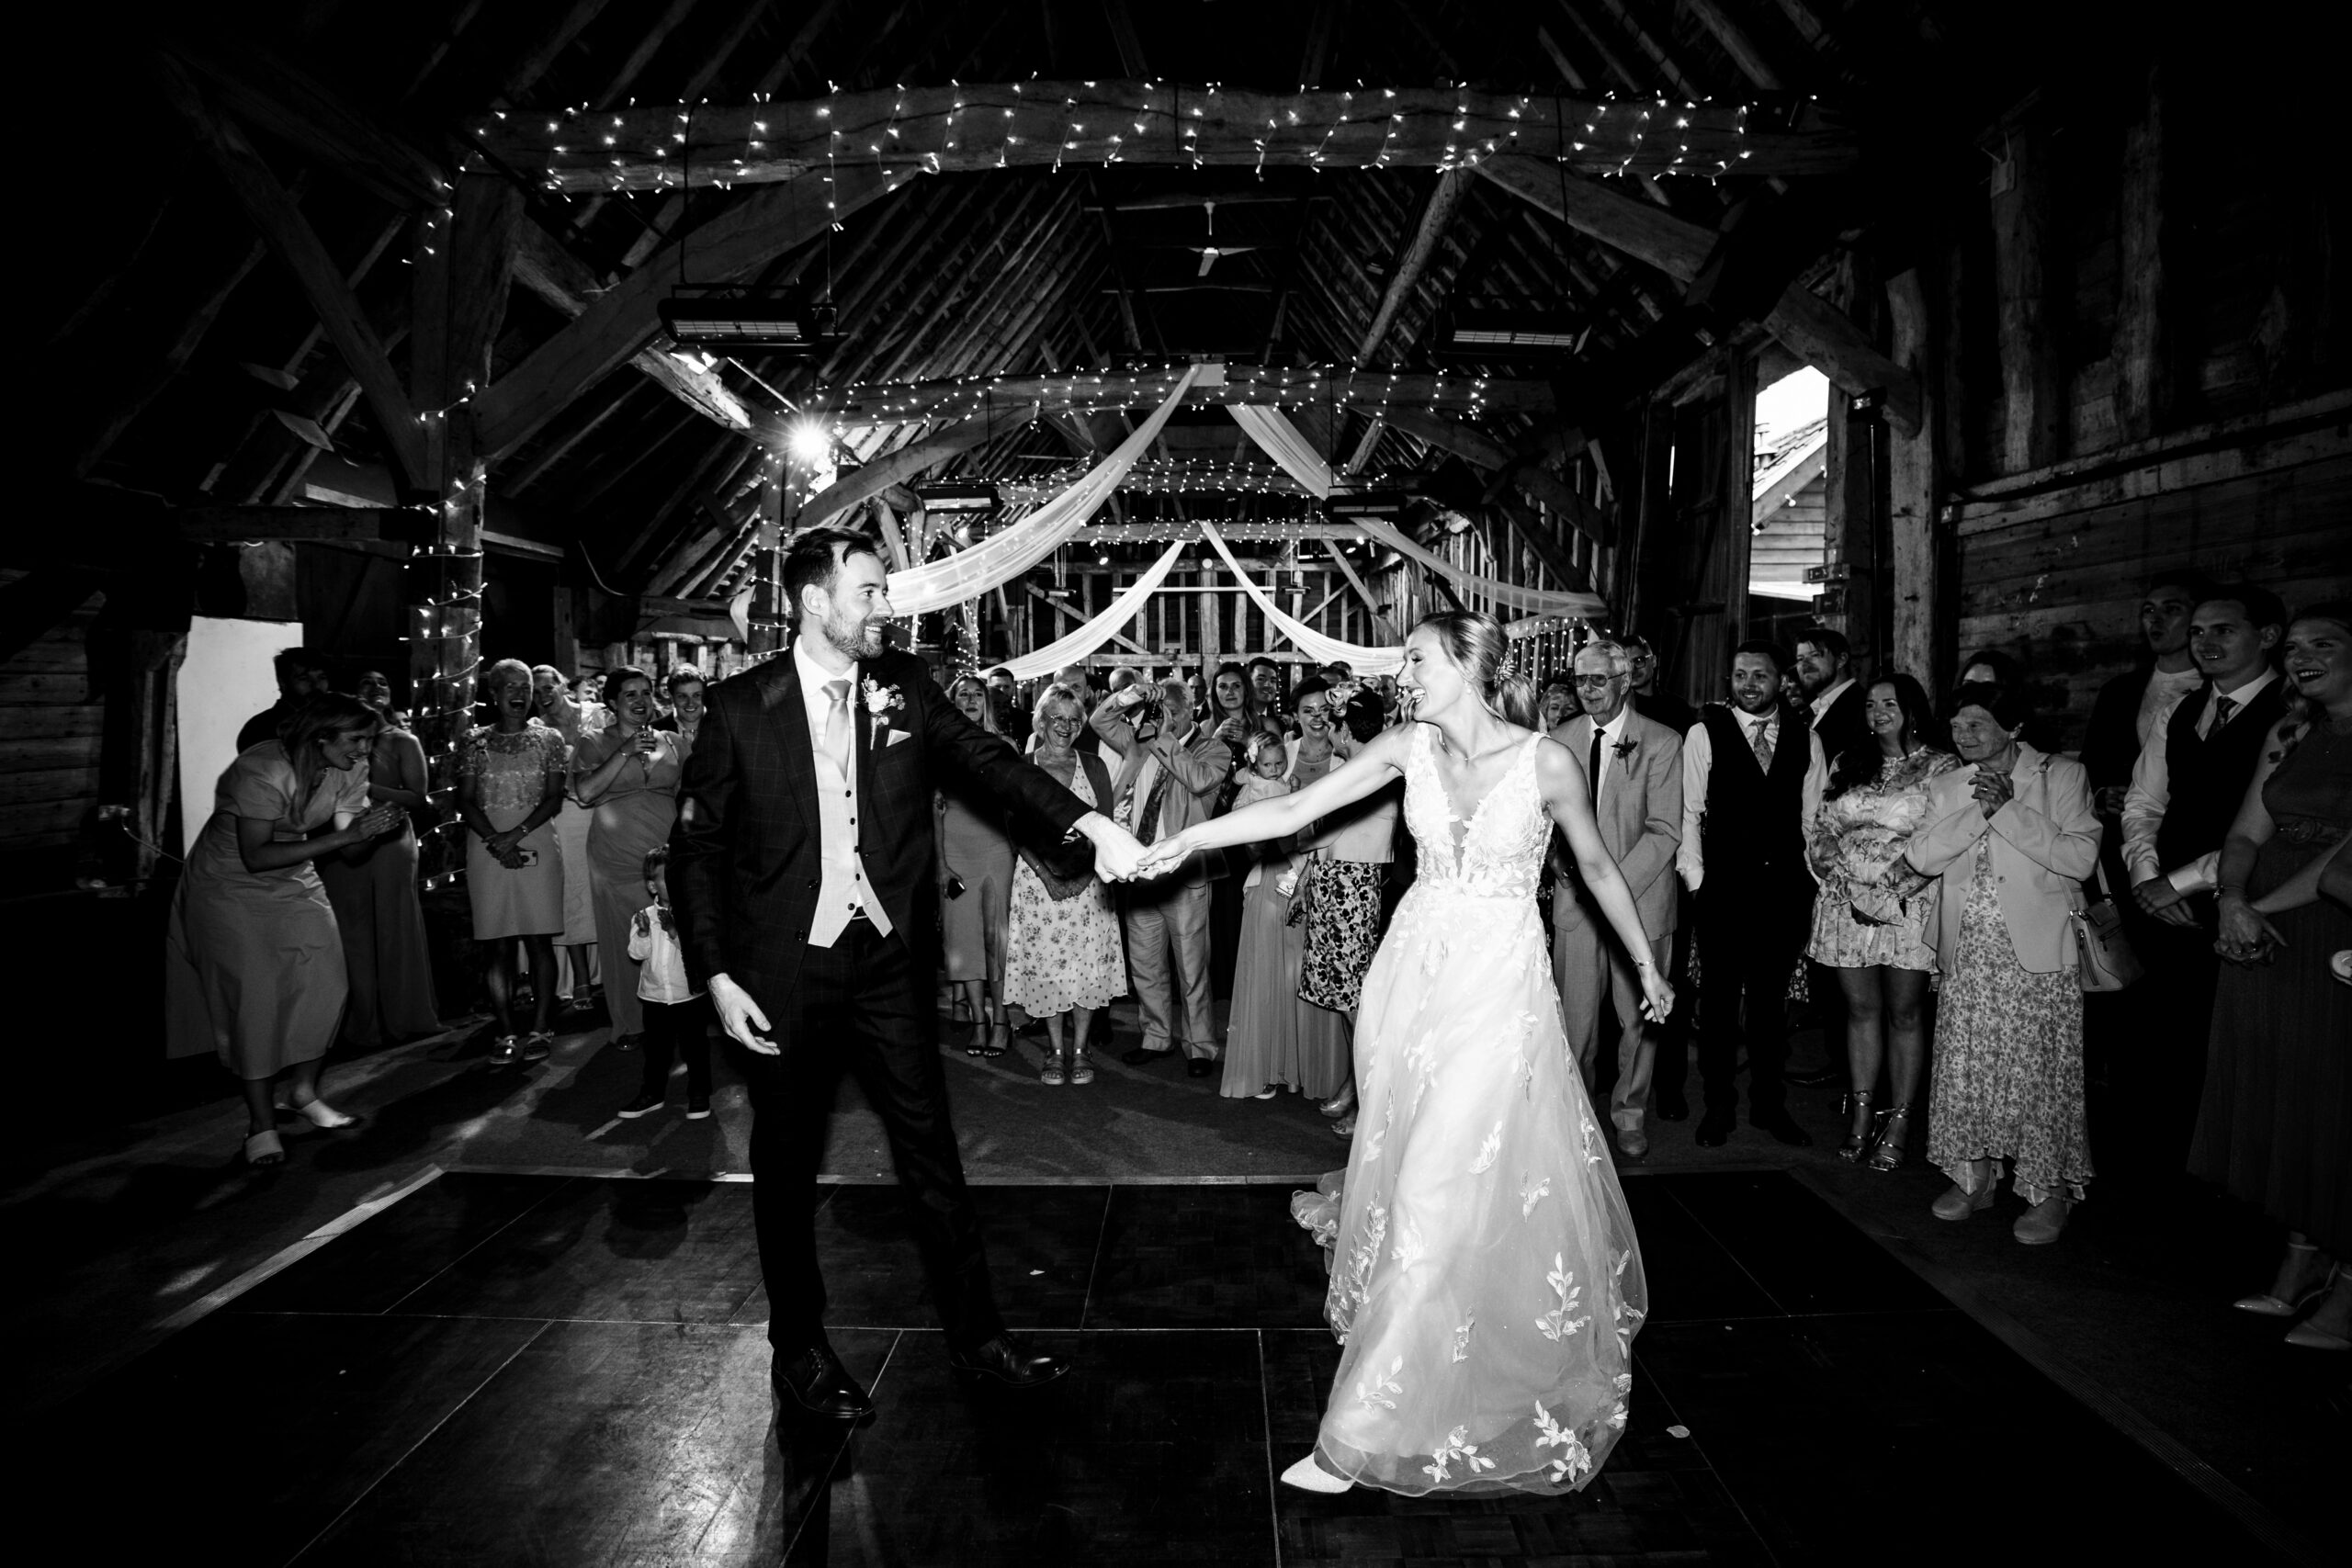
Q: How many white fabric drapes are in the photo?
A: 4